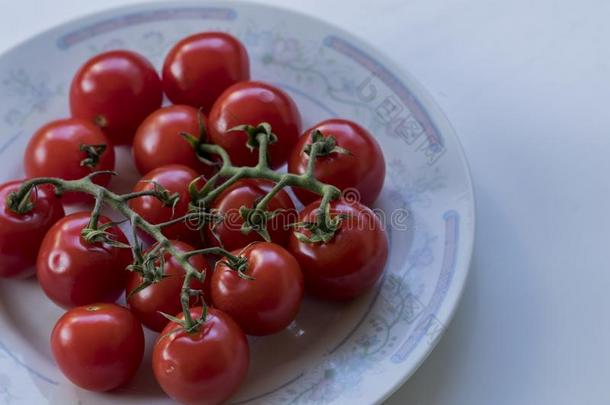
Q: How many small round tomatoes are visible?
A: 15